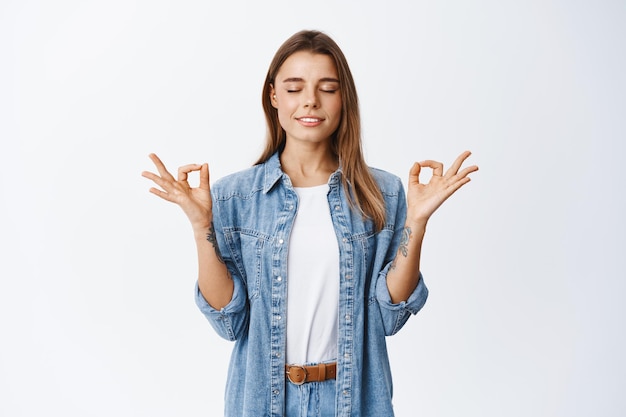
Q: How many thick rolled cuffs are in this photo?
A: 2